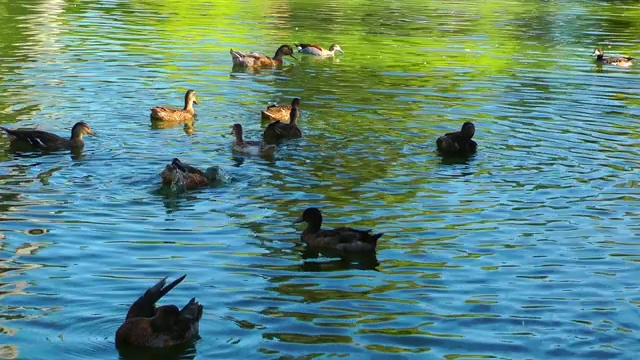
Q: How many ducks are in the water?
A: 12